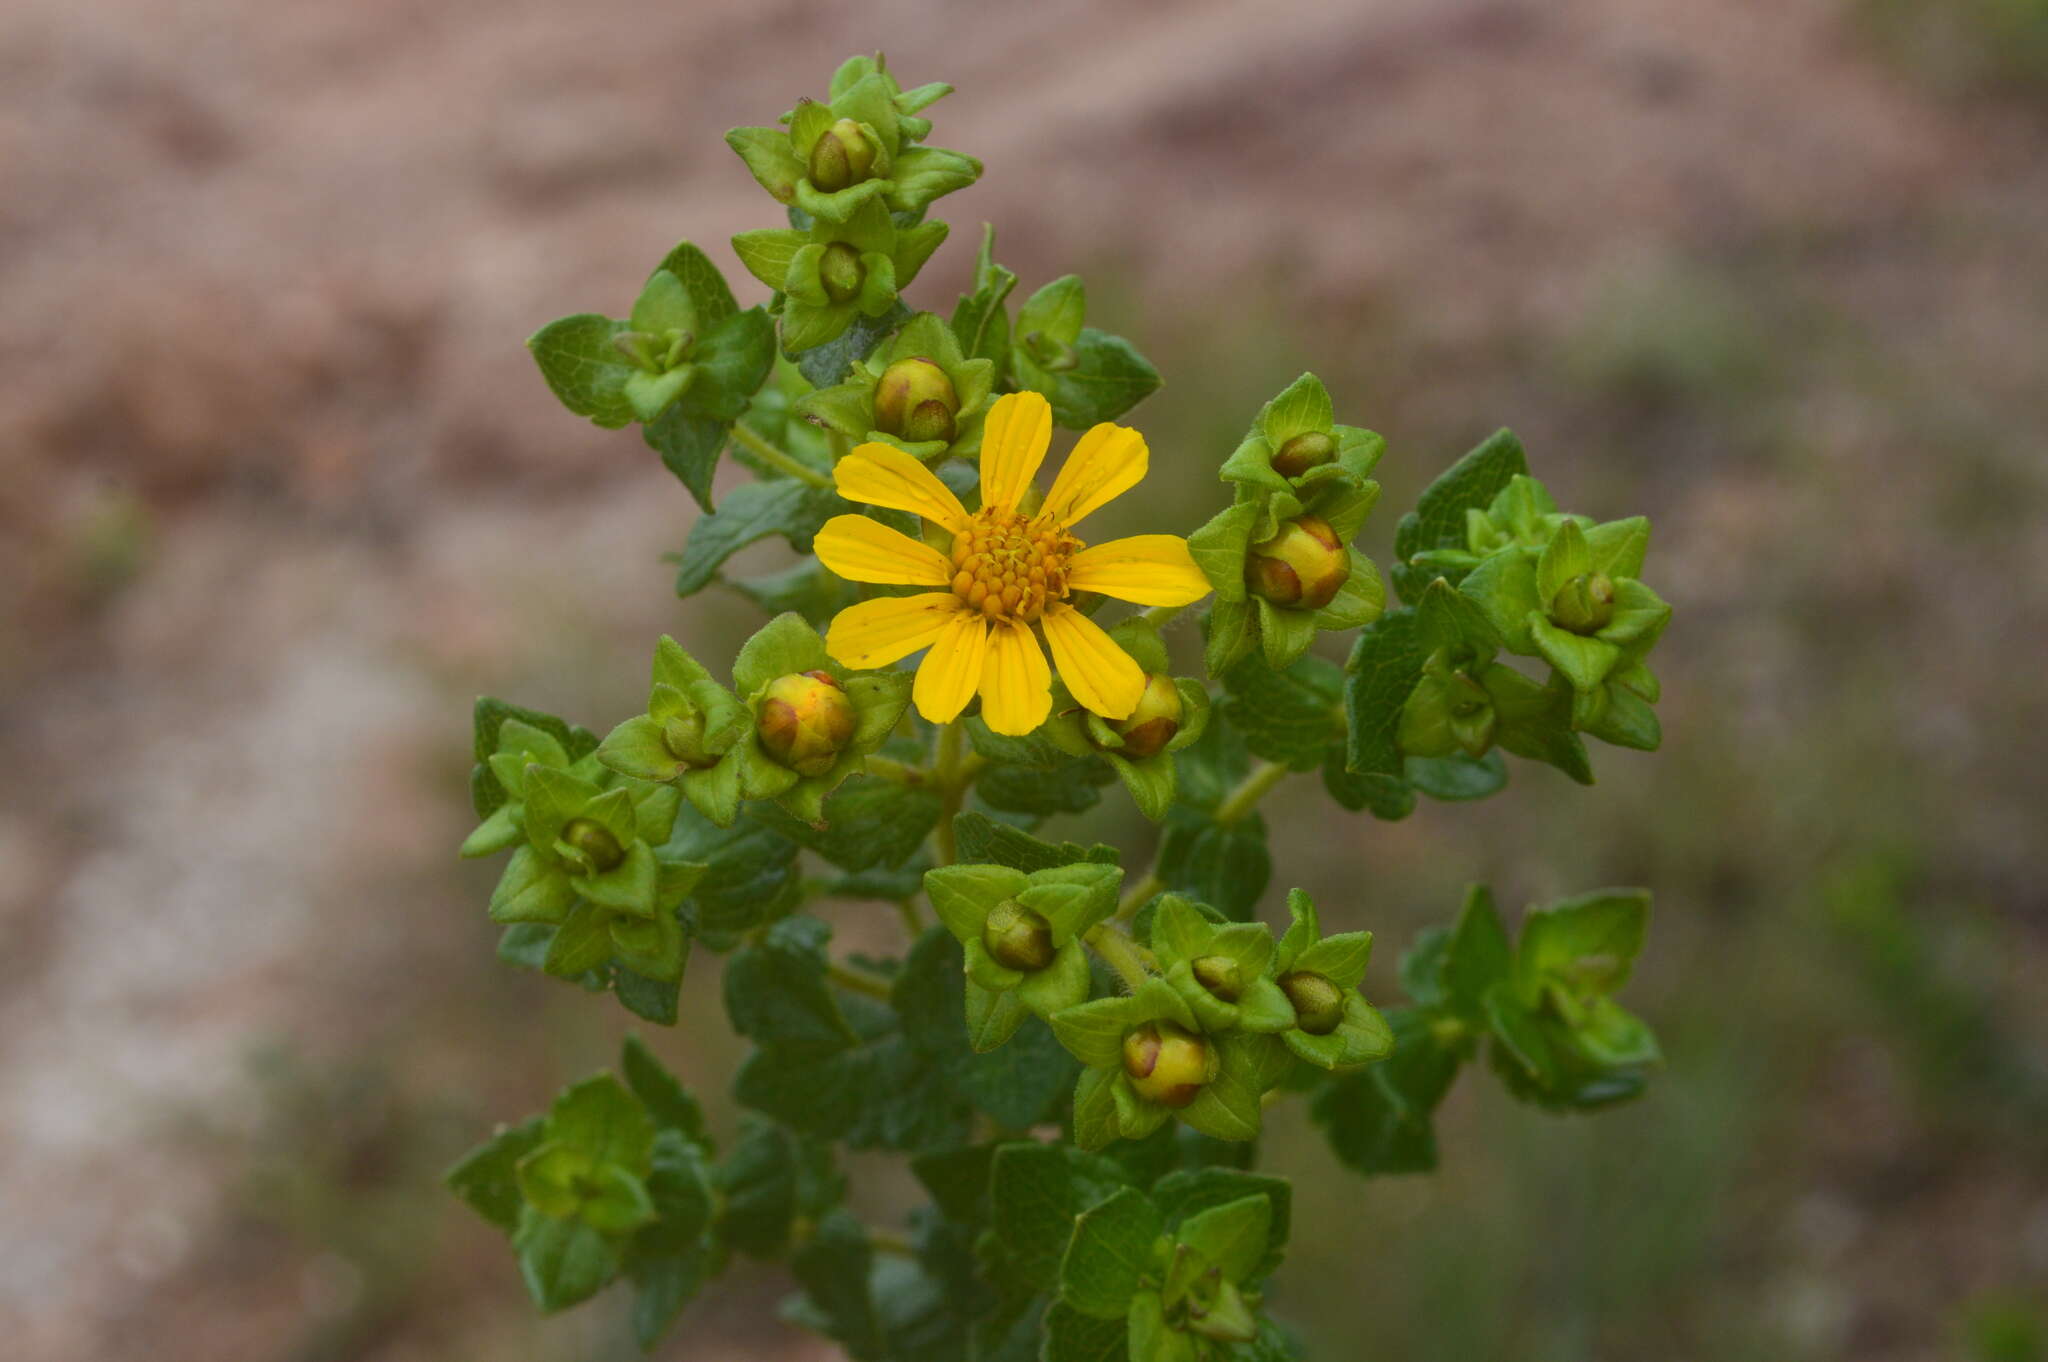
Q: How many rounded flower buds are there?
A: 13